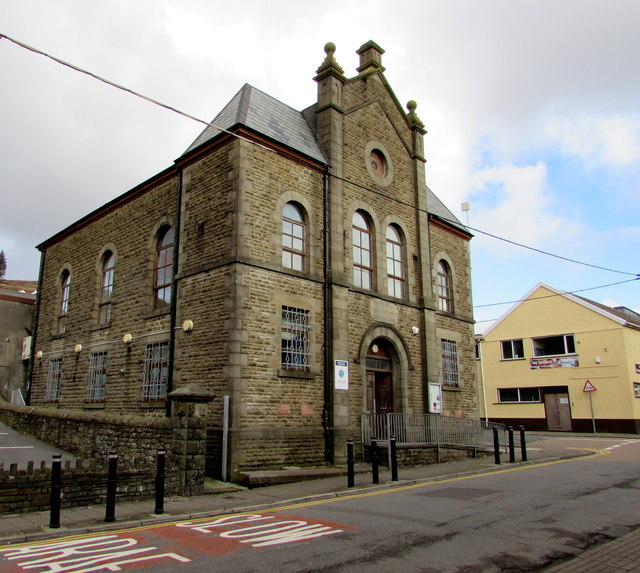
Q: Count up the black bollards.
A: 9